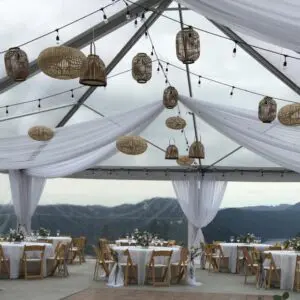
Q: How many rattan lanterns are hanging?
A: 14